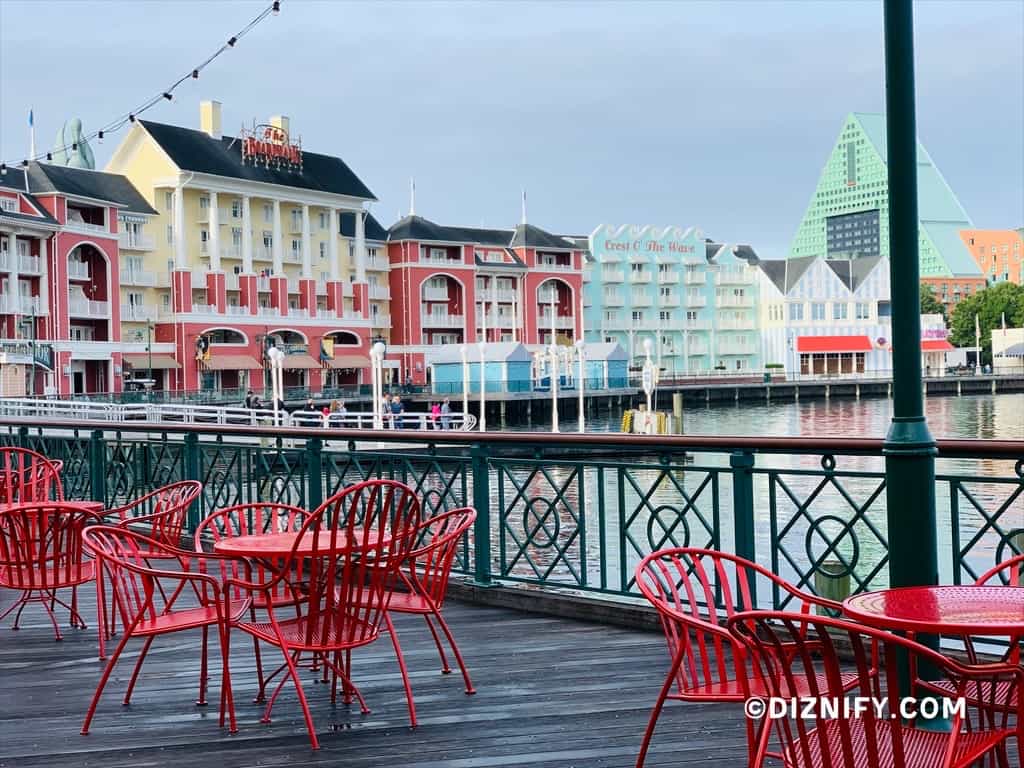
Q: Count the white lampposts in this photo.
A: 9